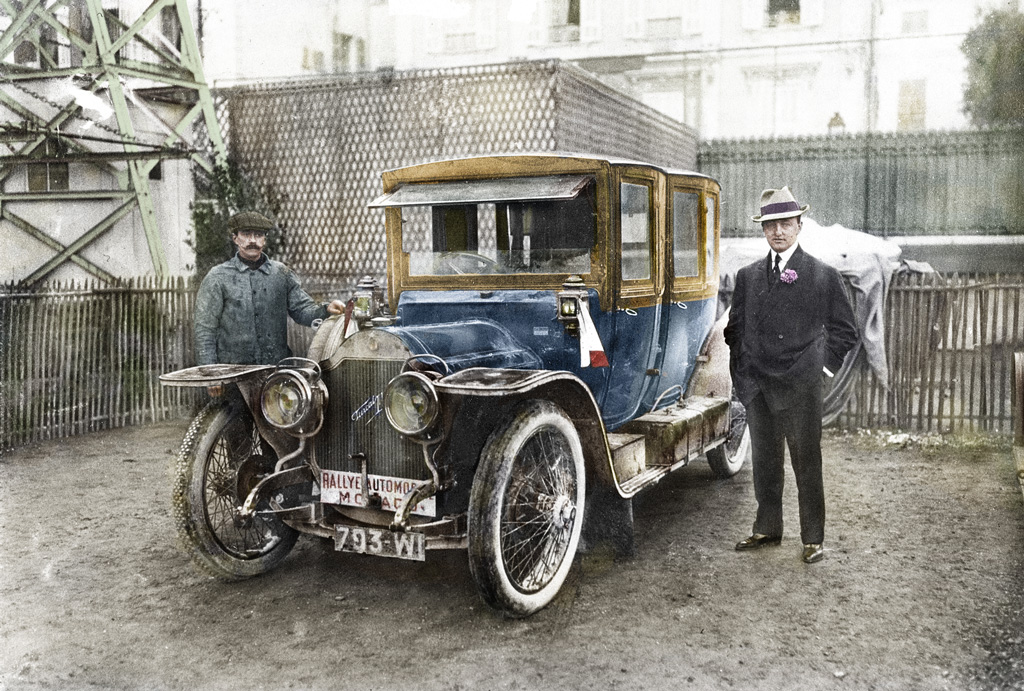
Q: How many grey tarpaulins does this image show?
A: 1